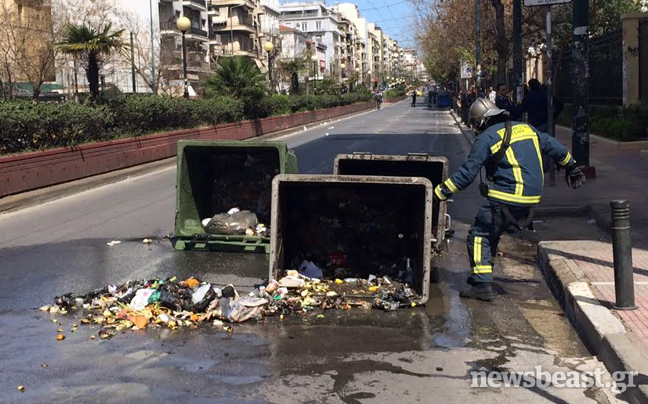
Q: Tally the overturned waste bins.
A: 3